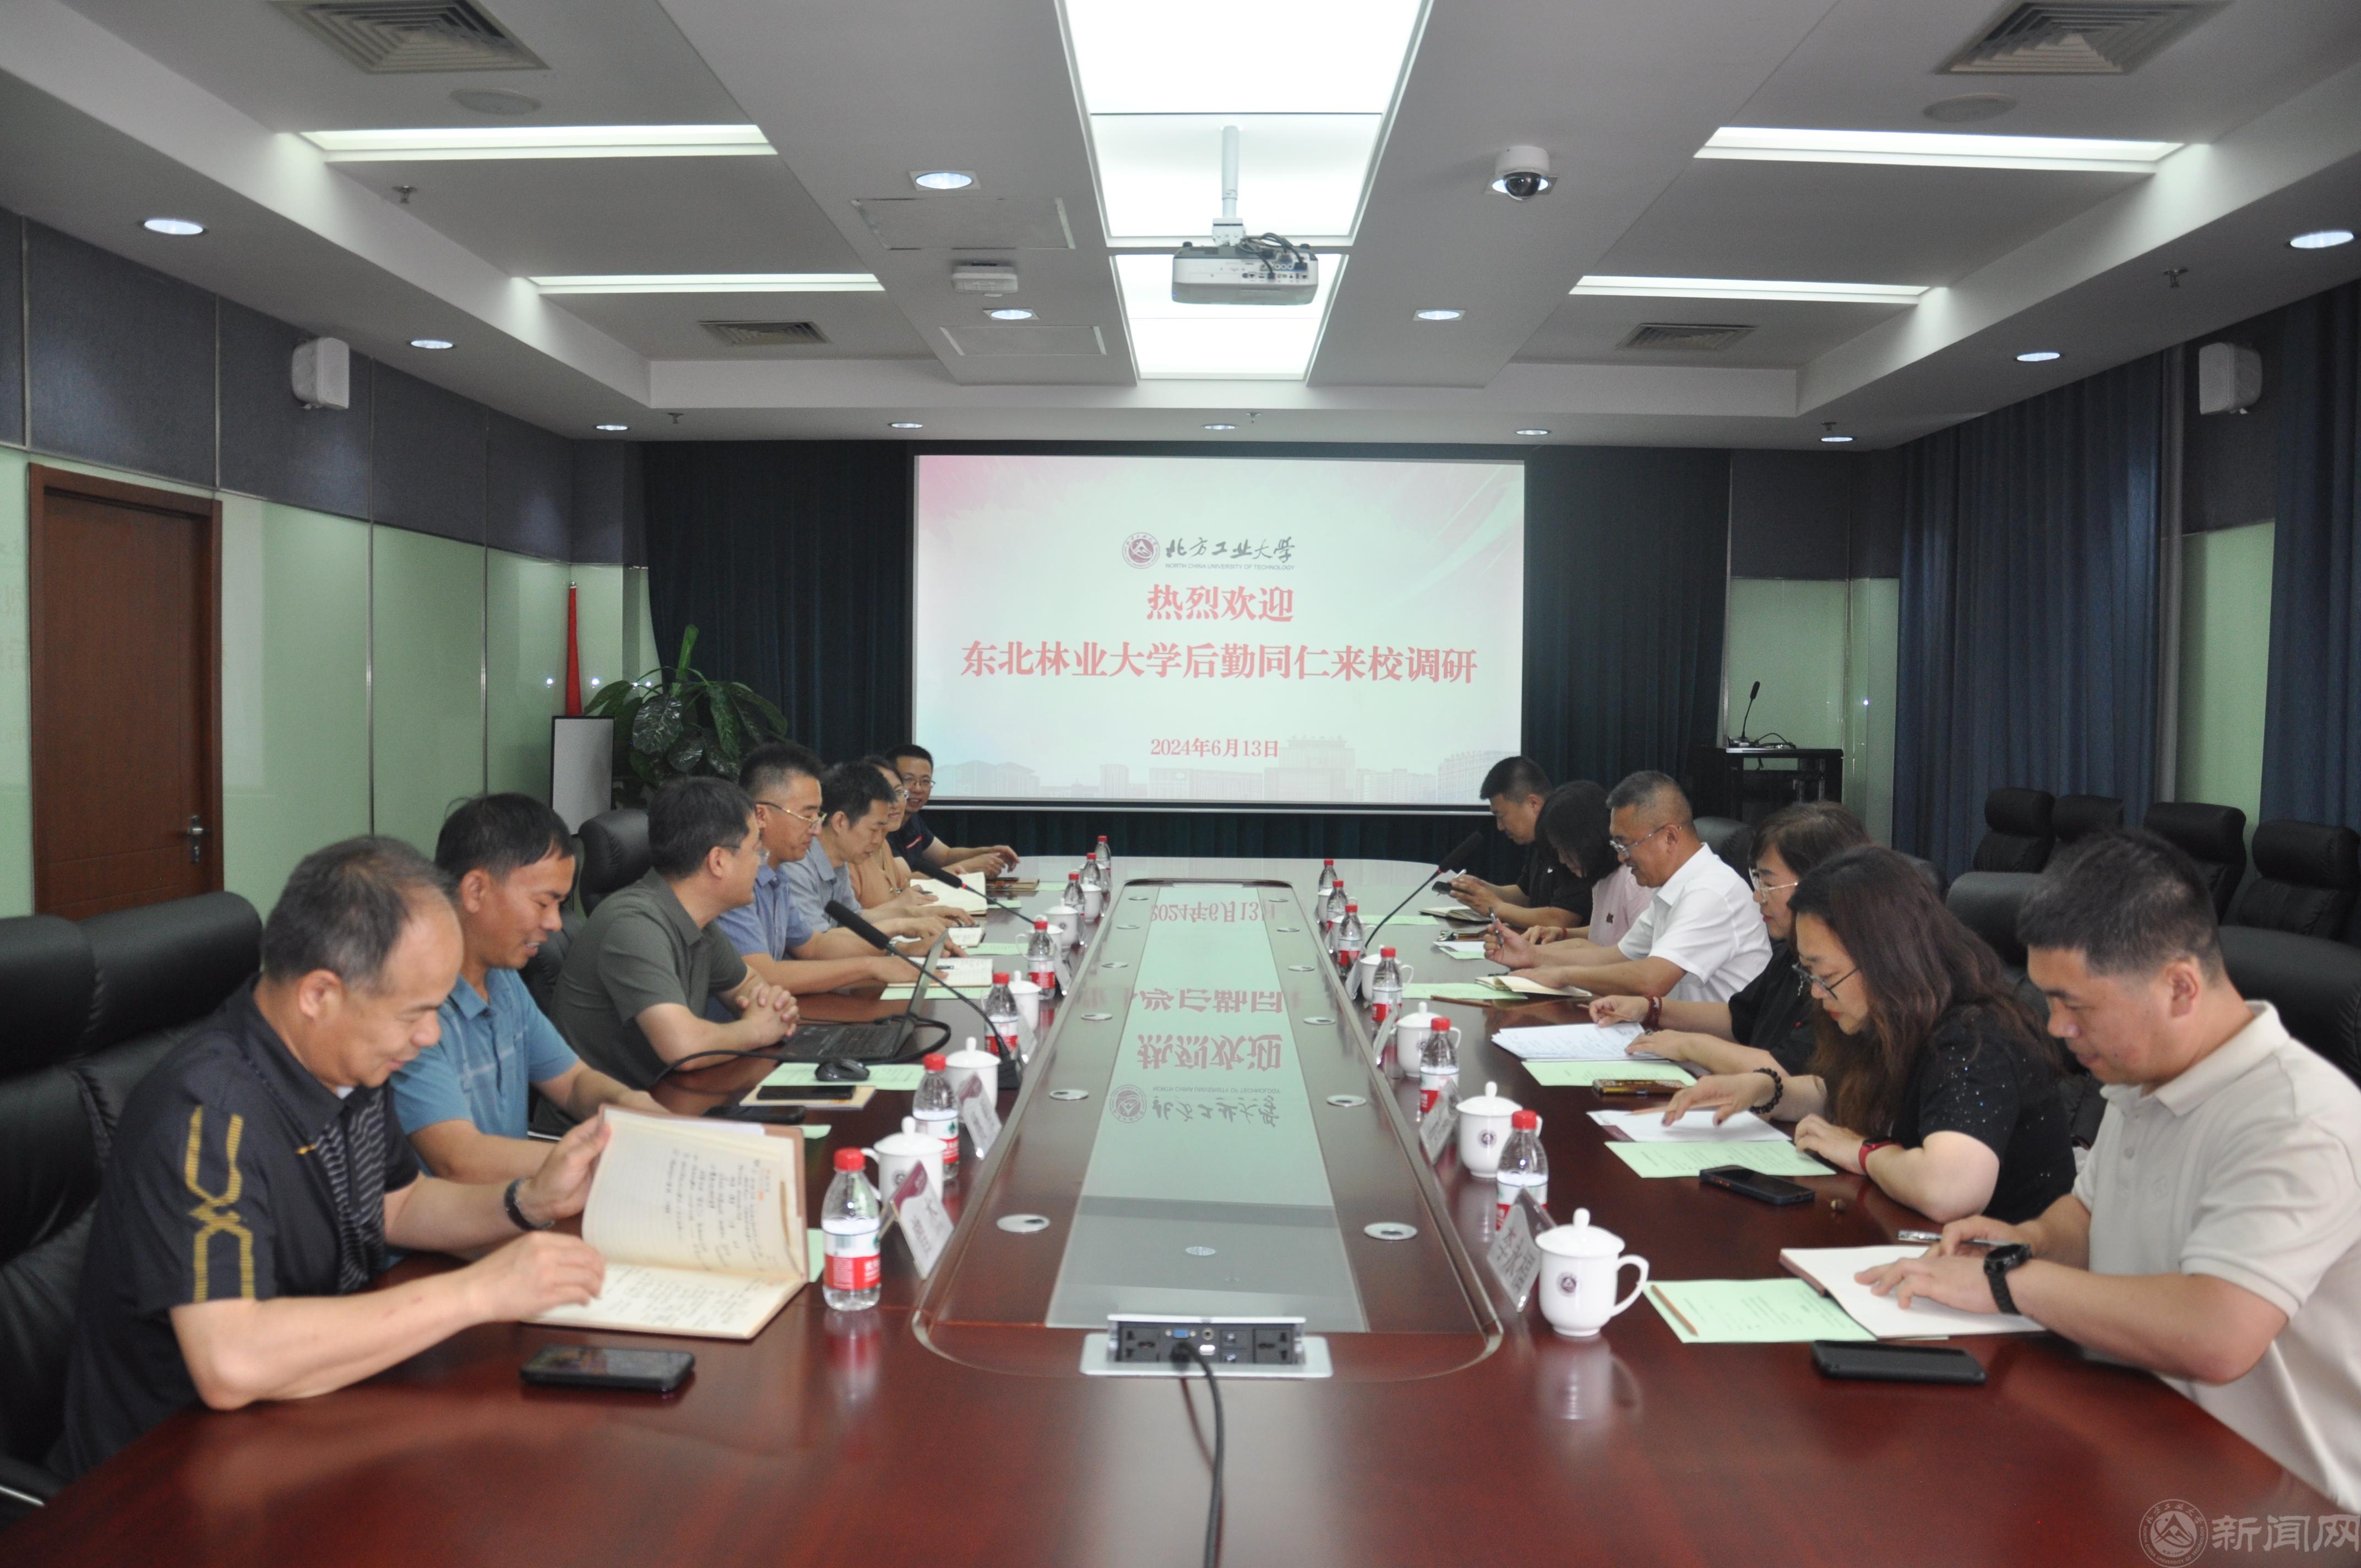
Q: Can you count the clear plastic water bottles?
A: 13